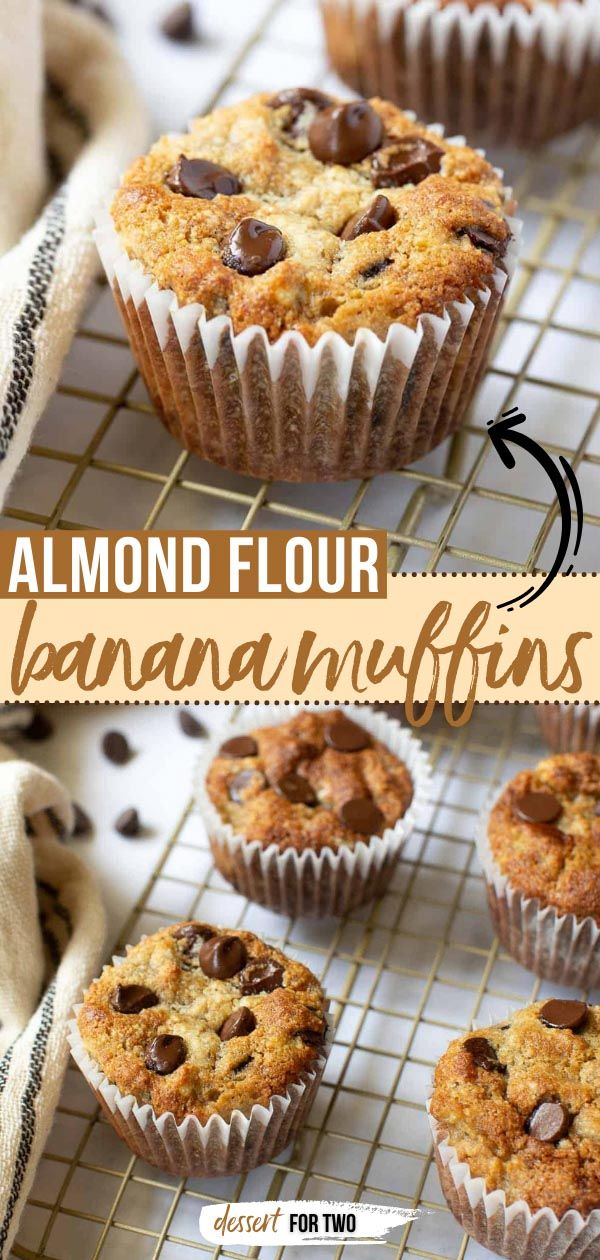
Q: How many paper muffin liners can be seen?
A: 7